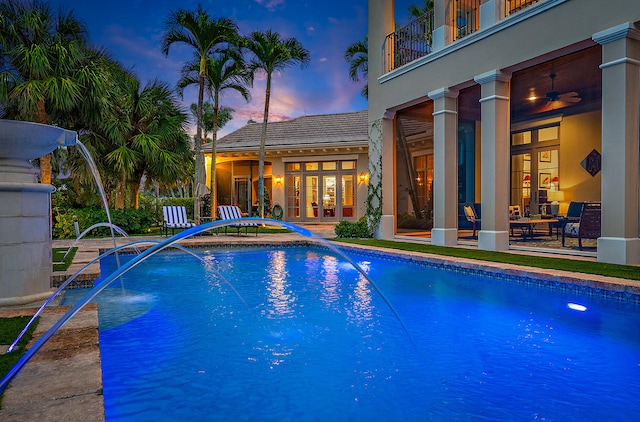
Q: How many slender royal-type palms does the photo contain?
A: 3